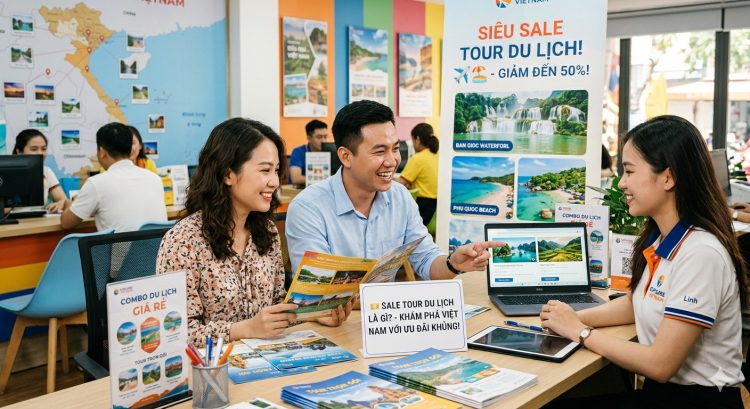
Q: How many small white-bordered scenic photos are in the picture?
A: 12